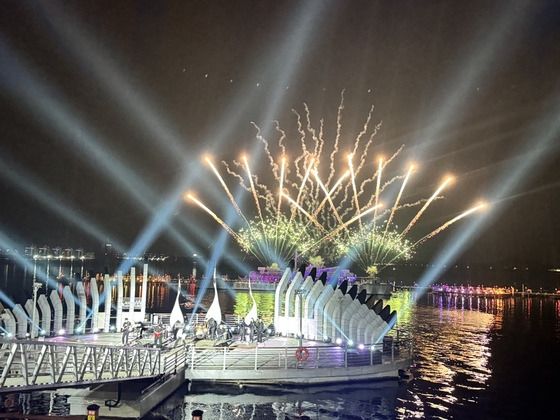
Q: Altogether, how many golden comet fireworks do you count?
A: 14